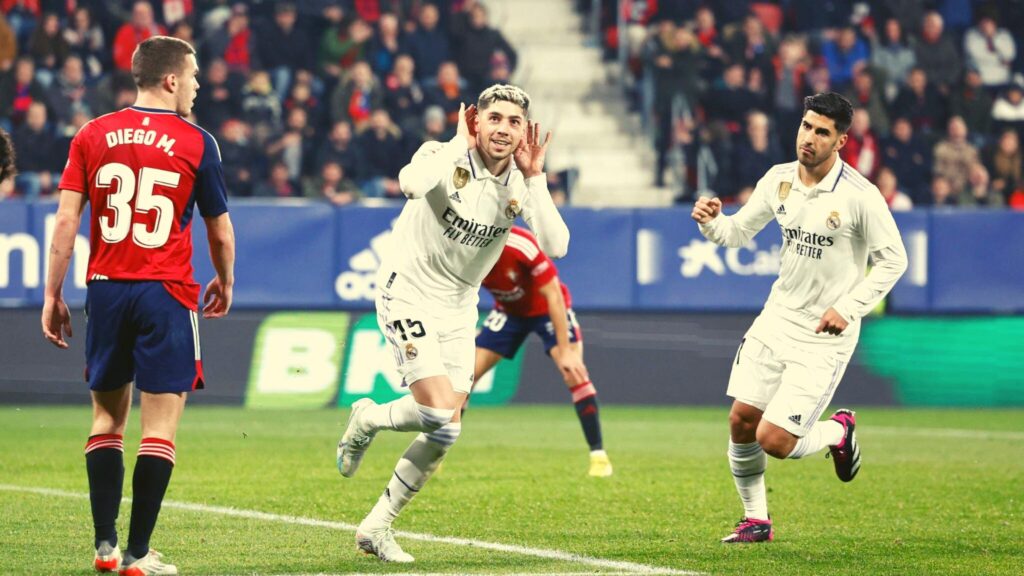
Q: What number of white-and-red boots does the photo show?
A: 2